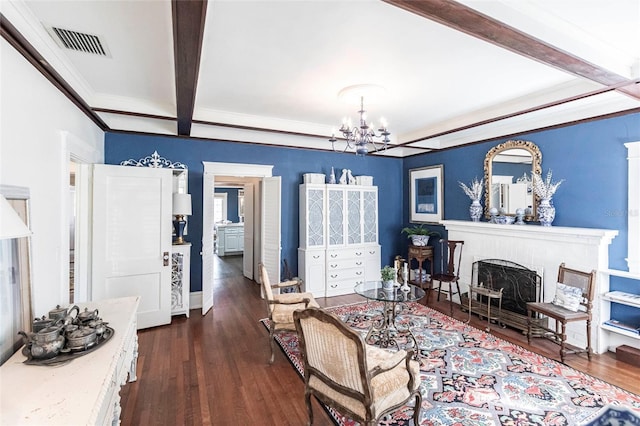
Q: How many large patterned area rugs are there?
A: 1